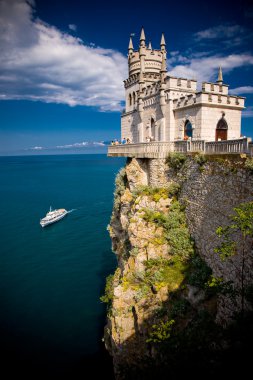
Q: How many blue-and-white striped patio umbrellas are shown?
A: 0